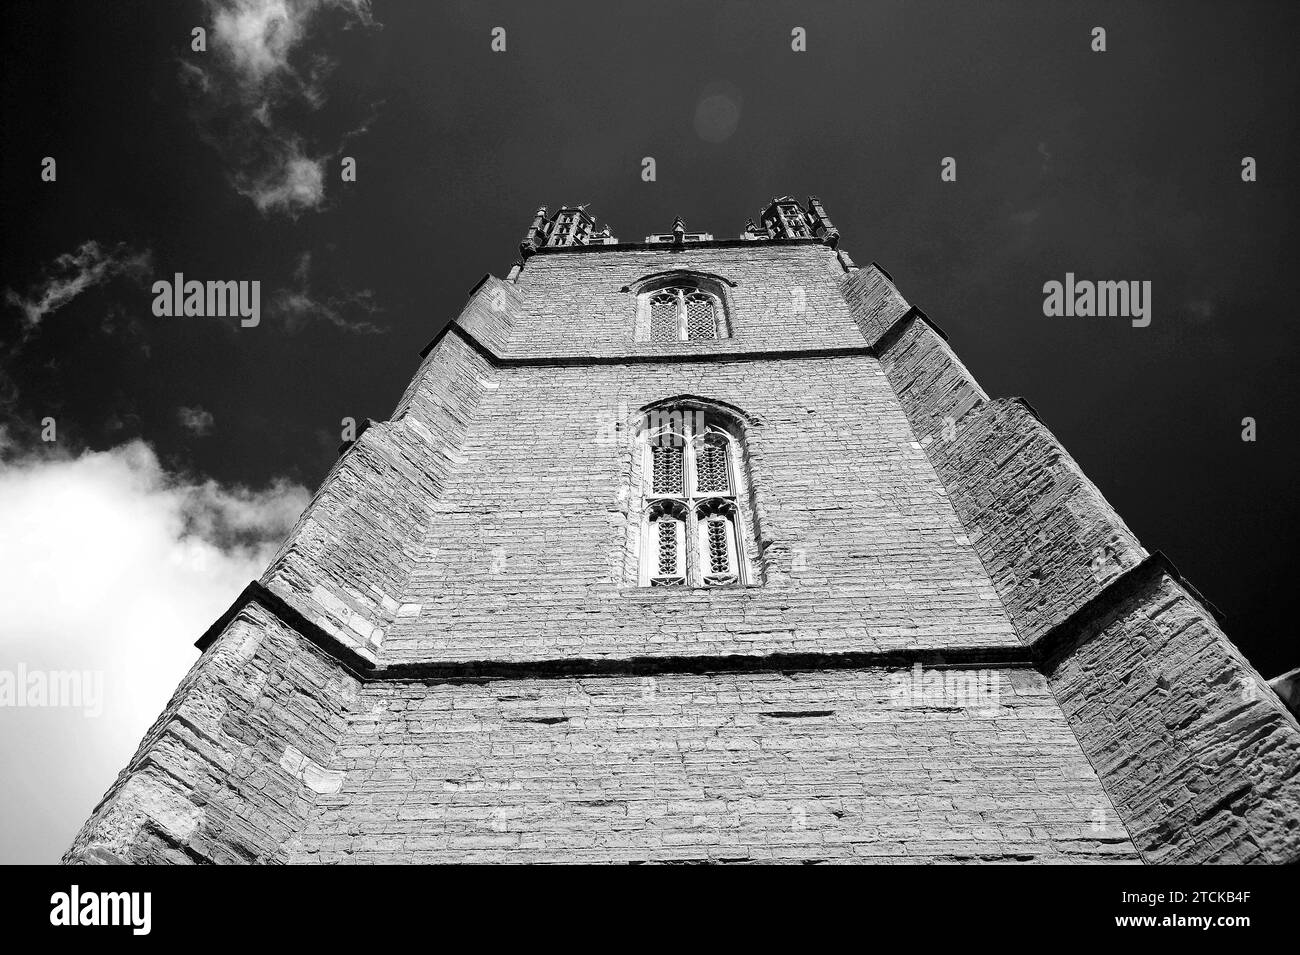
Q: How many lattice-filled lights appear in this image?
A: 6